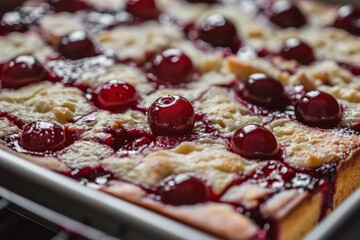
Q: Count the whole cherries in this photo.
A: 15